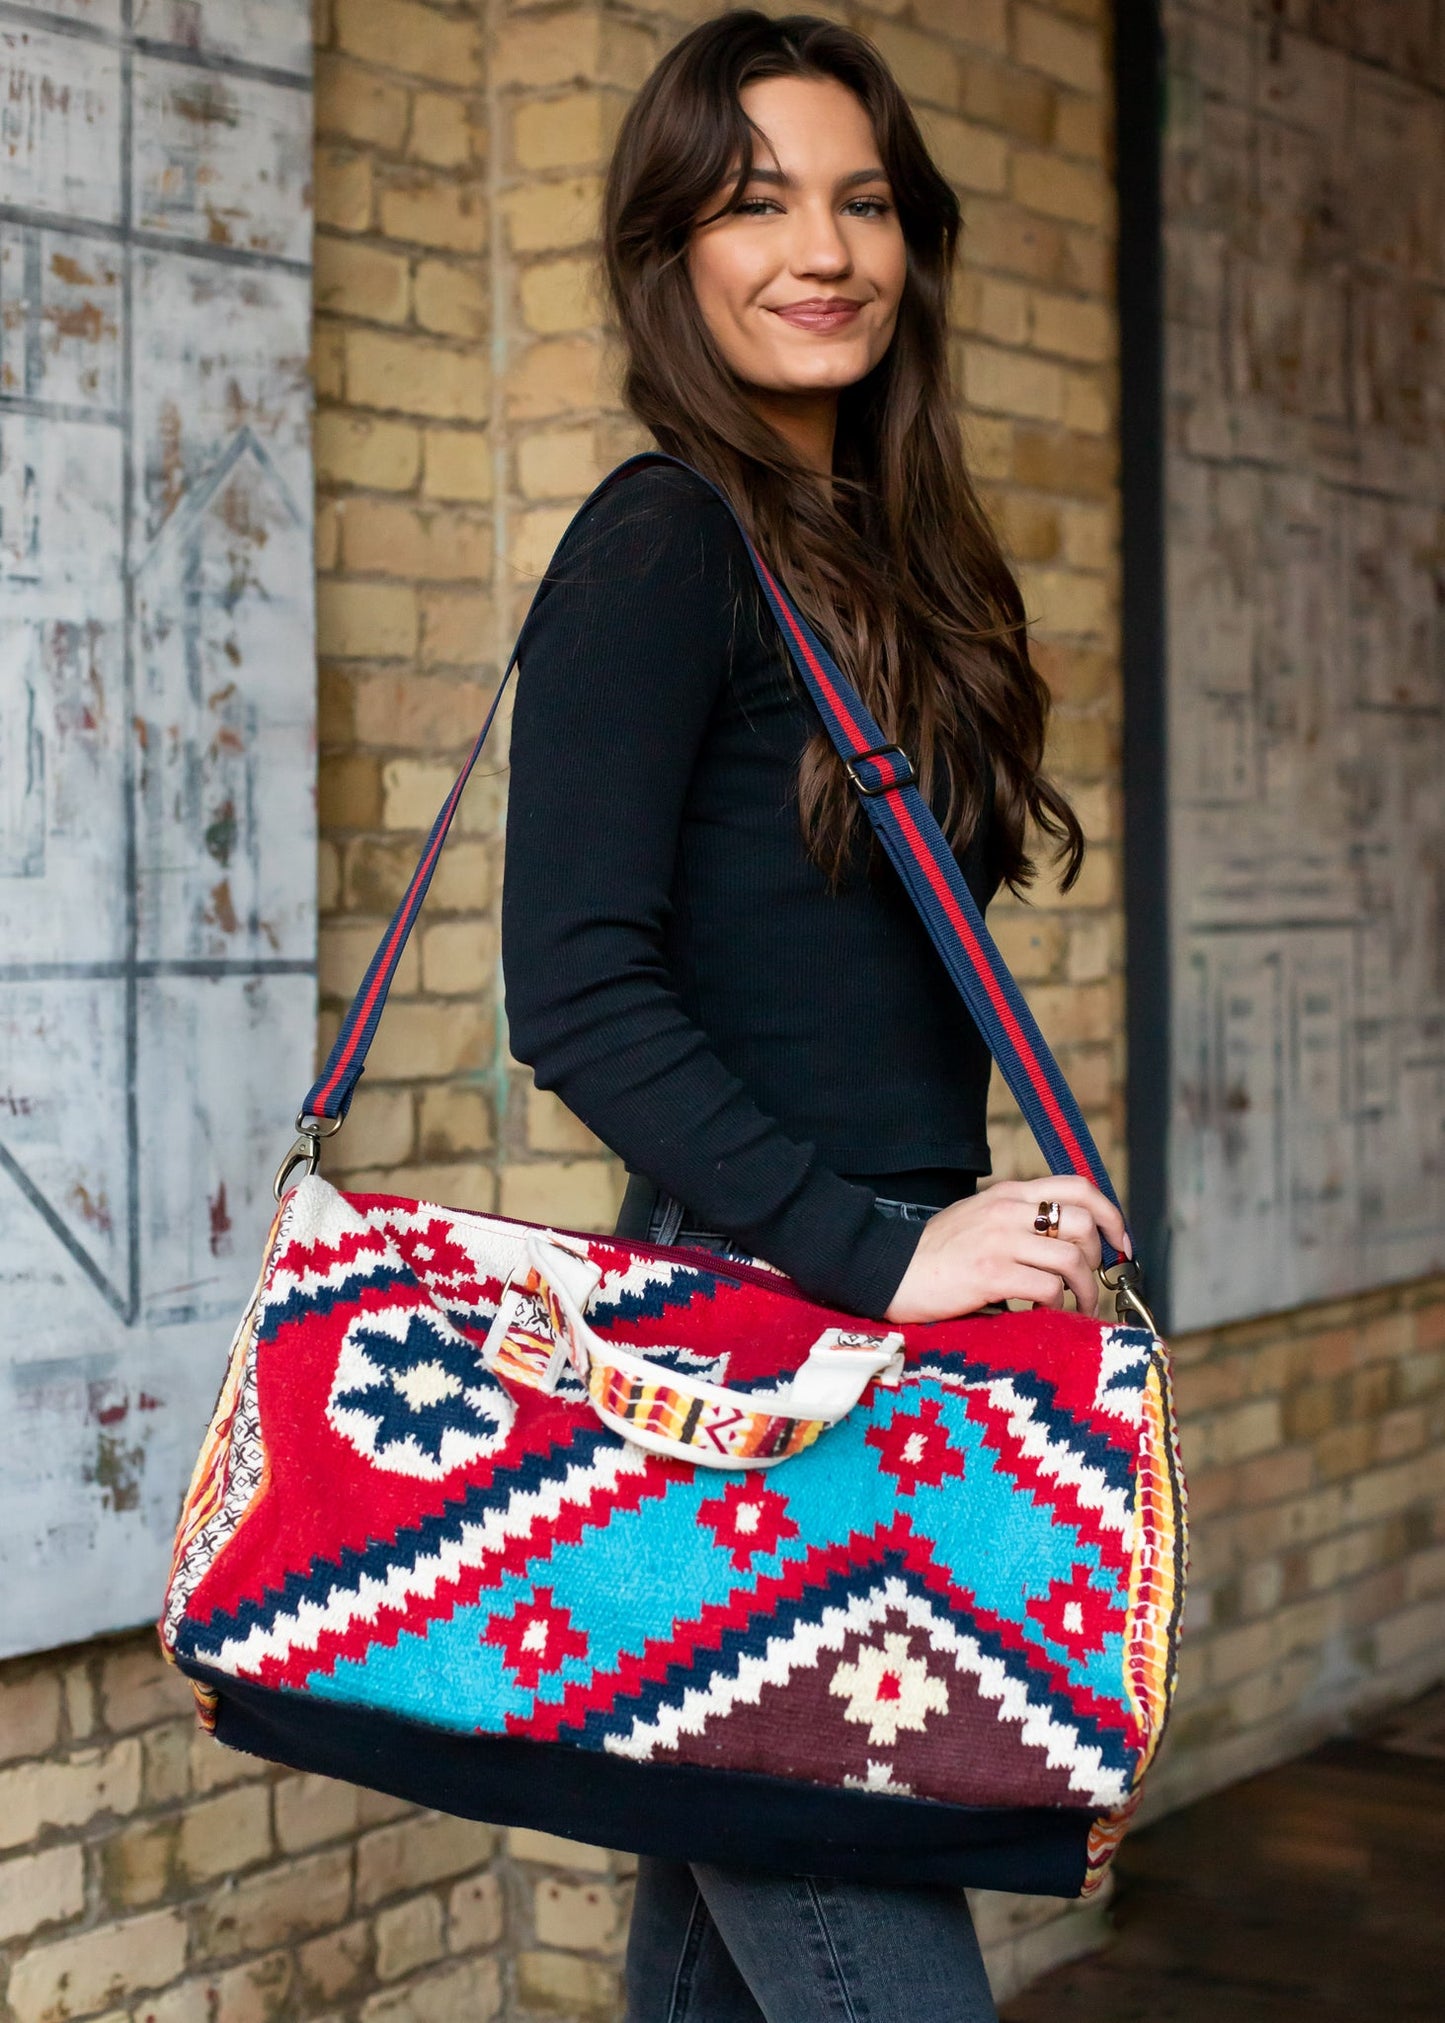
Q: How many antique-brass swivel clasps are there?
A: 2